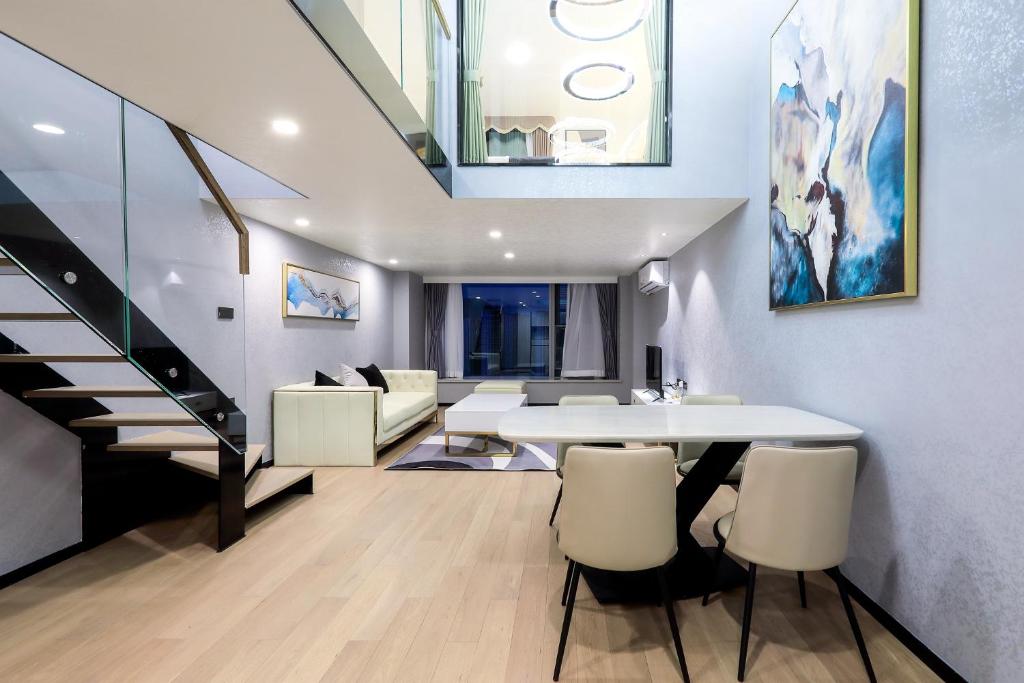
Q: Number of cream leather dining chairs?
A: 4